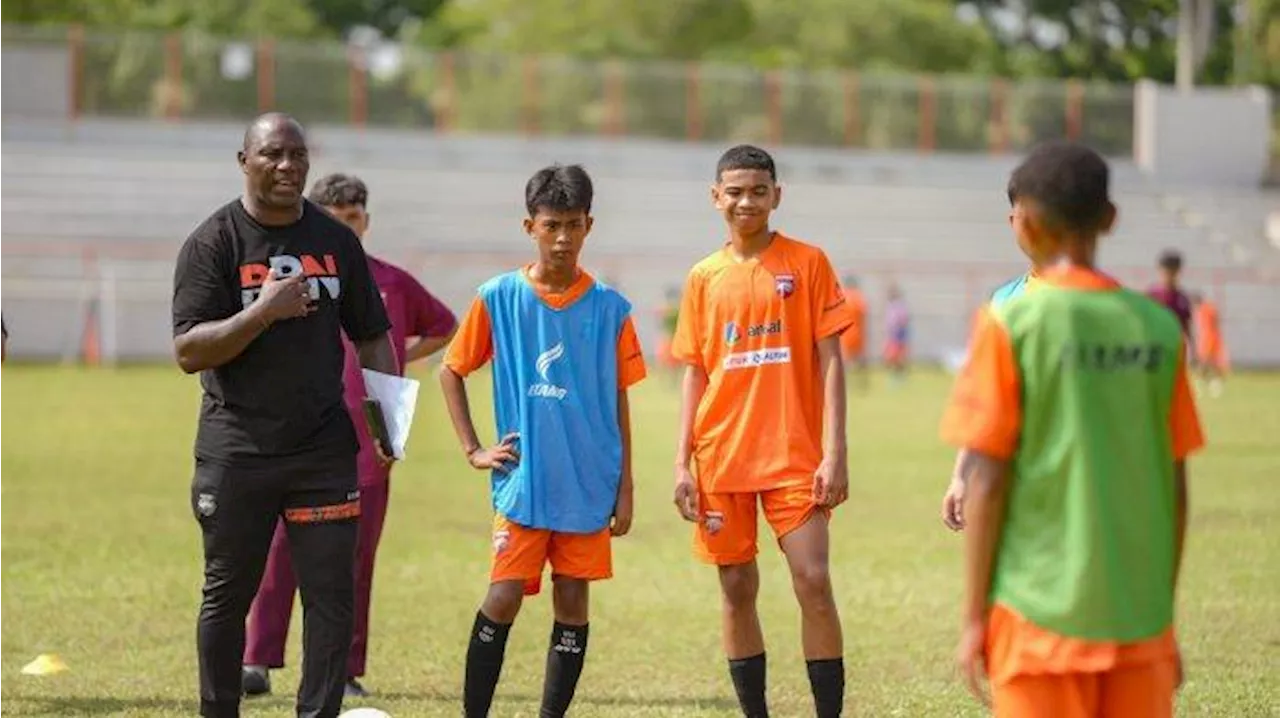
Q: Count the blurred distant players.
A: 5